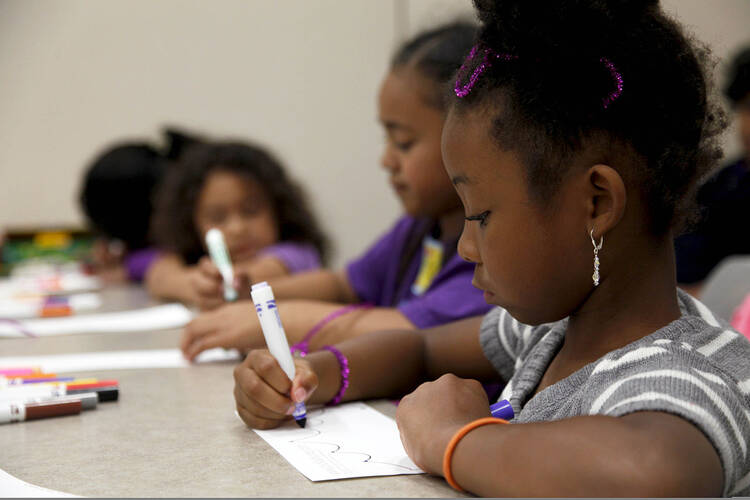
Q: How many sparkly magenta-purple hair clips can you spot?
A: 2